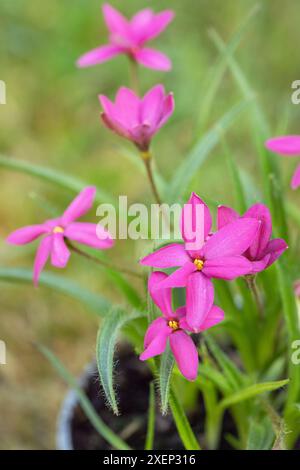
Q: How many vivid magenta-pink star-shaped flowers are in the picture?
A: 7